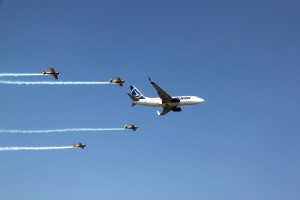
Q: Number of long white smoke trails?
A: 4